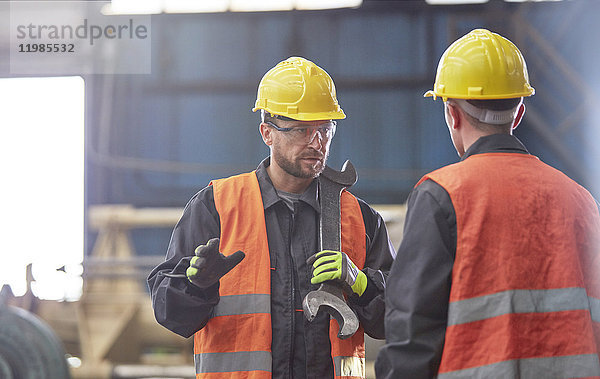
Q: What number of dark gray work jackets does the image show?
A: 2